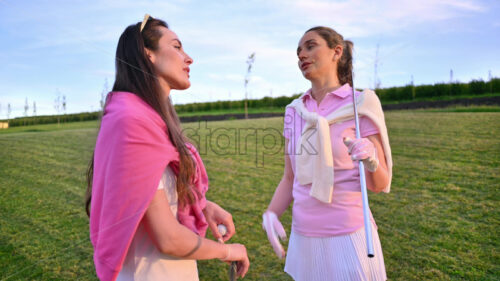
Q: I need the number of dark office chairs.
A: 0